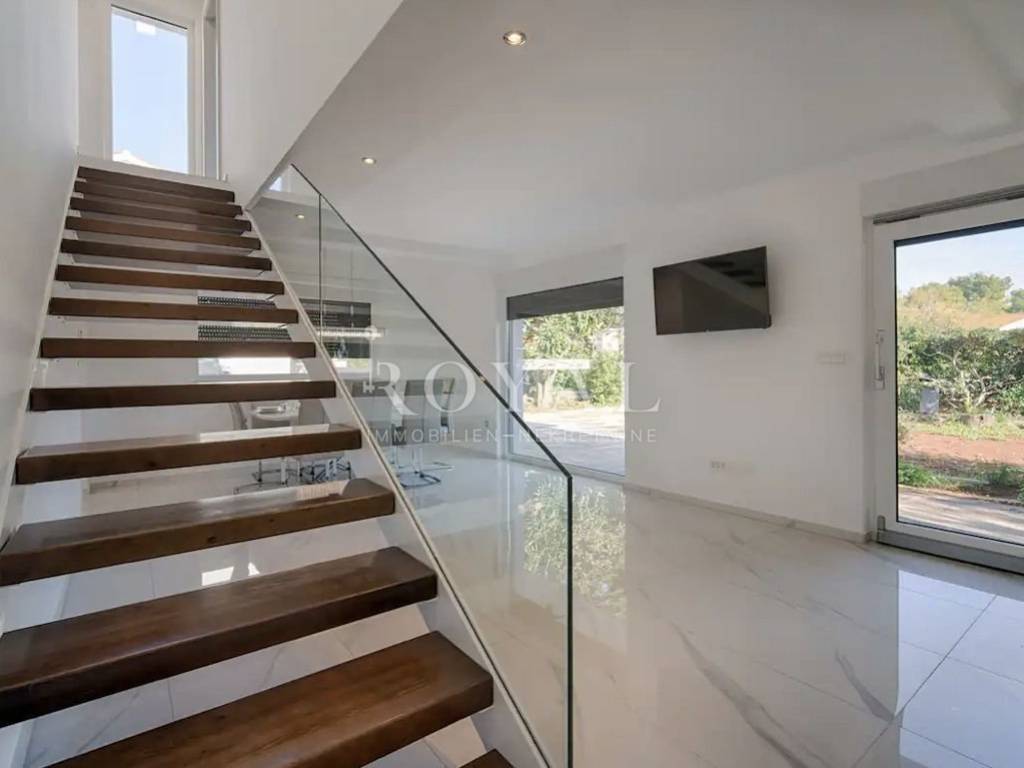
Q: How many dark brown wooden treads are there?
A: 14